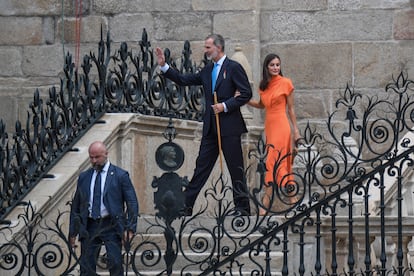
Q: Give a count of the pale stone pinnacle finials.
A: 1